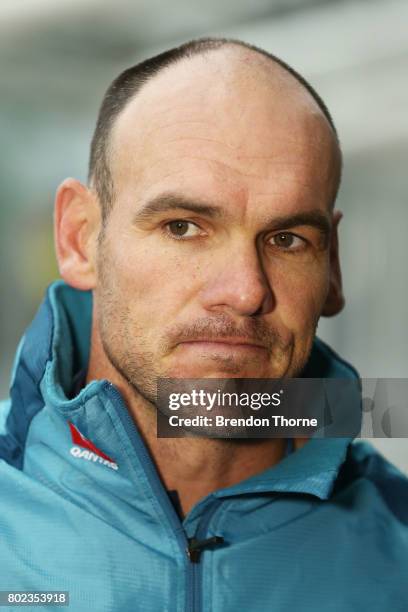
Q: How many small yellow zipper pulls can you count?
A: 0